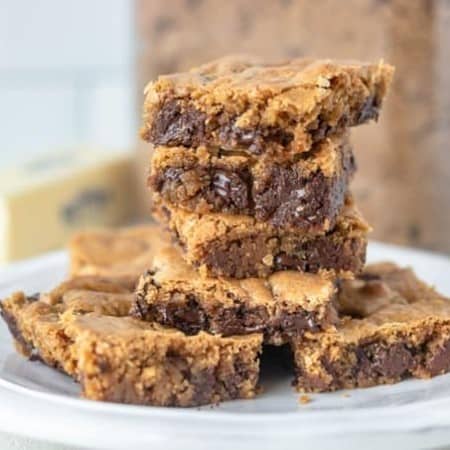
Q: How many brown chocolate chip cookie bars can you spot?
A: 7